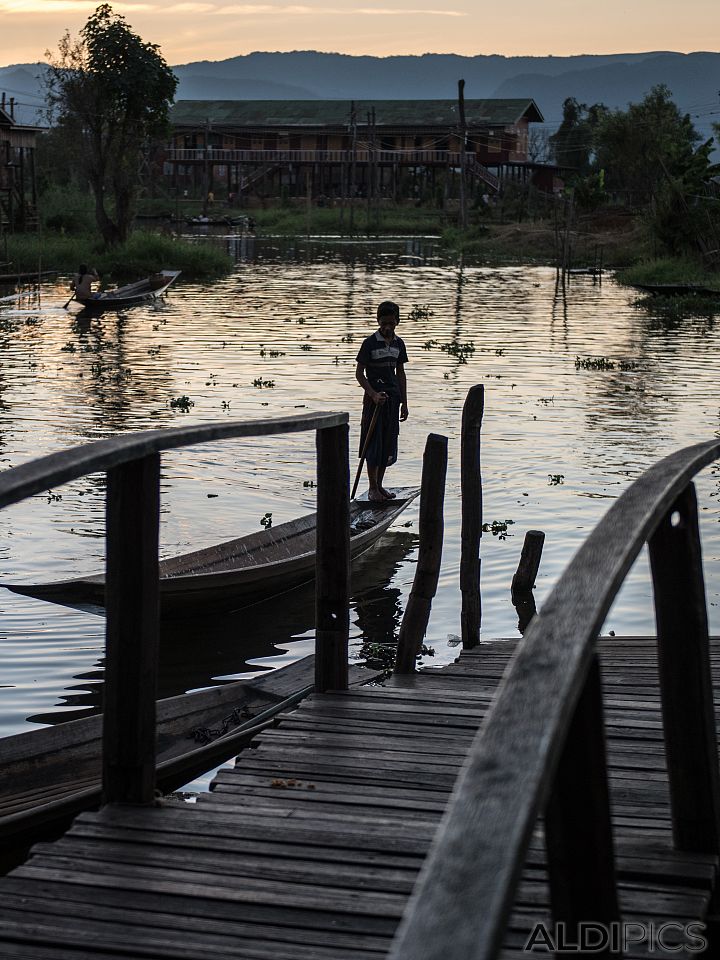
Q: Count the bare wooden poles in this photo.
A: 3